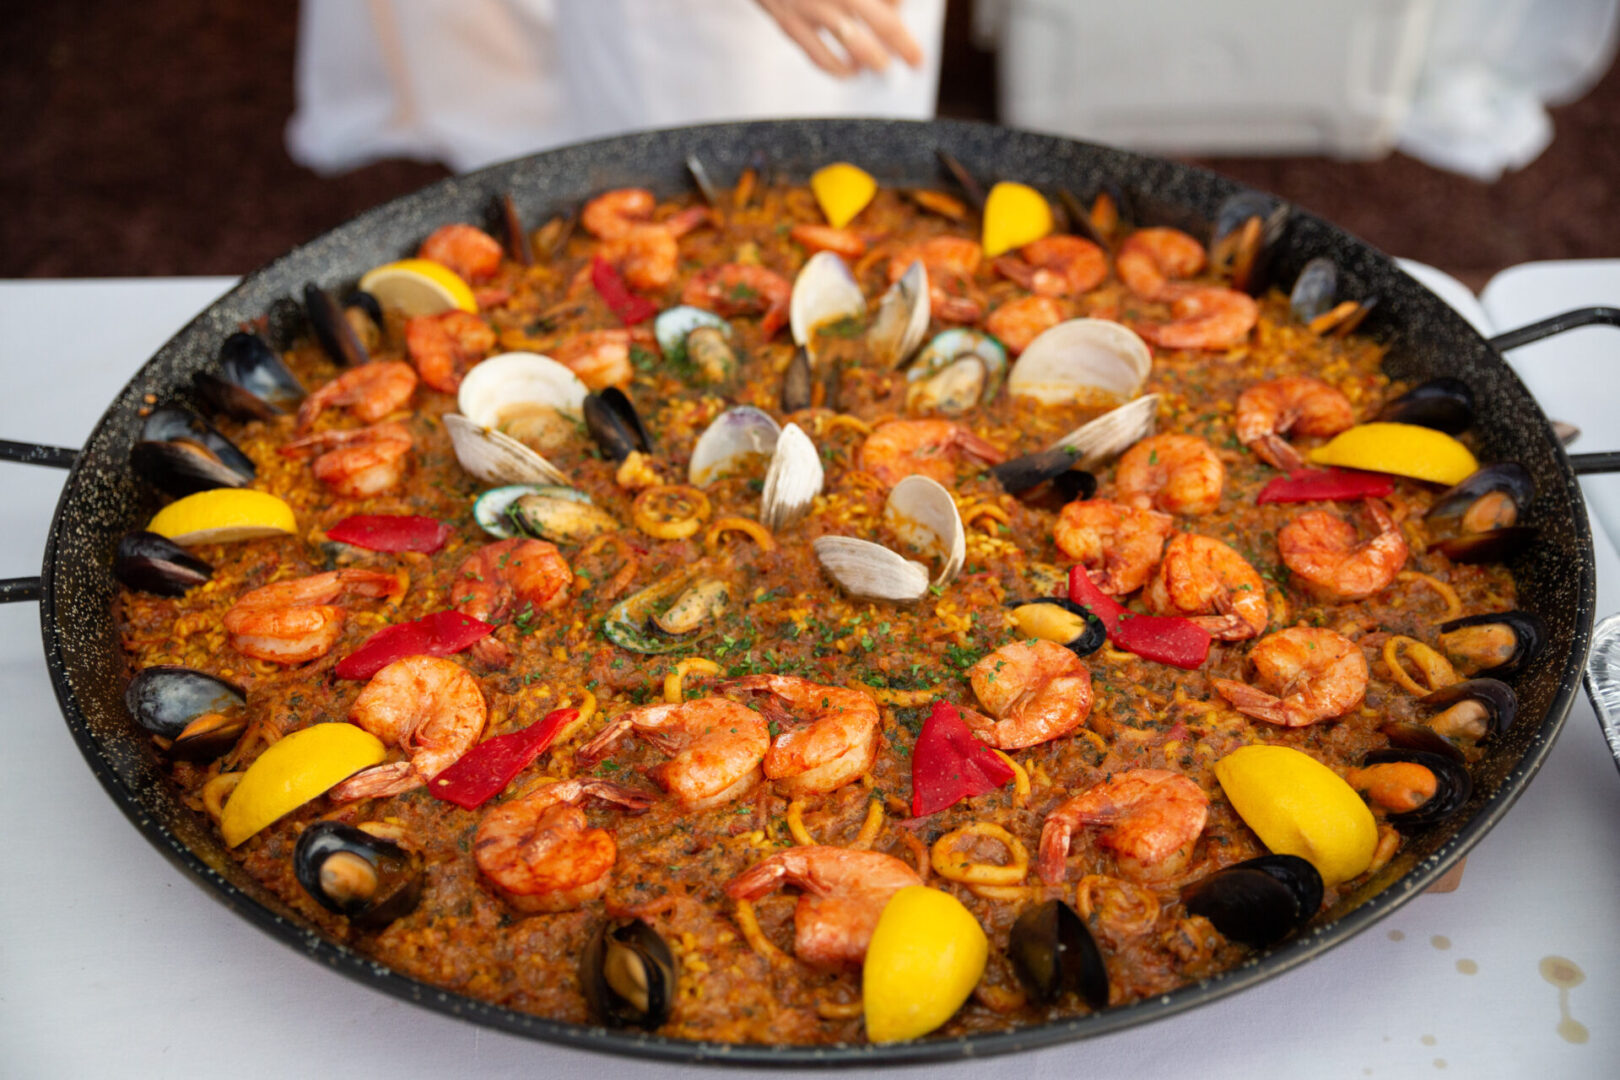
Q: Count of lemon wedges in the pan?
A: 8